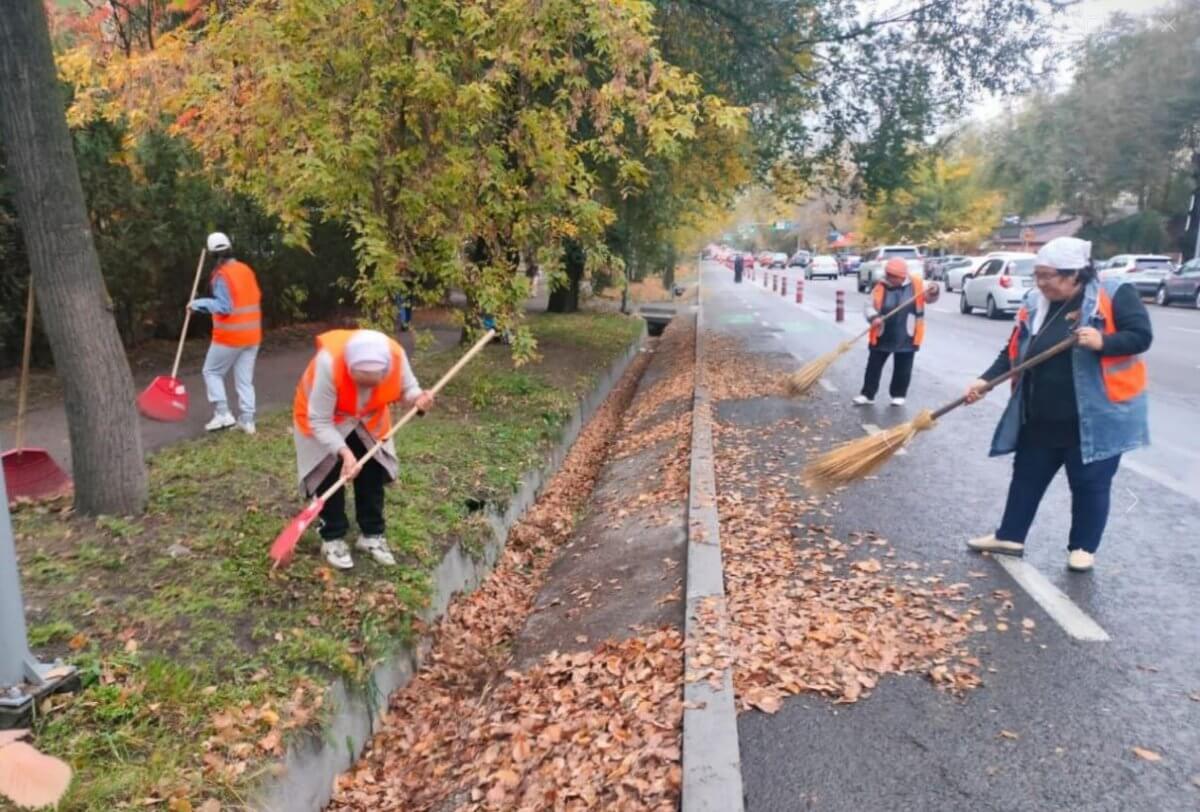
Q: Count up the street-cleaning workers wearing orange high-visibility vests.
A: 4